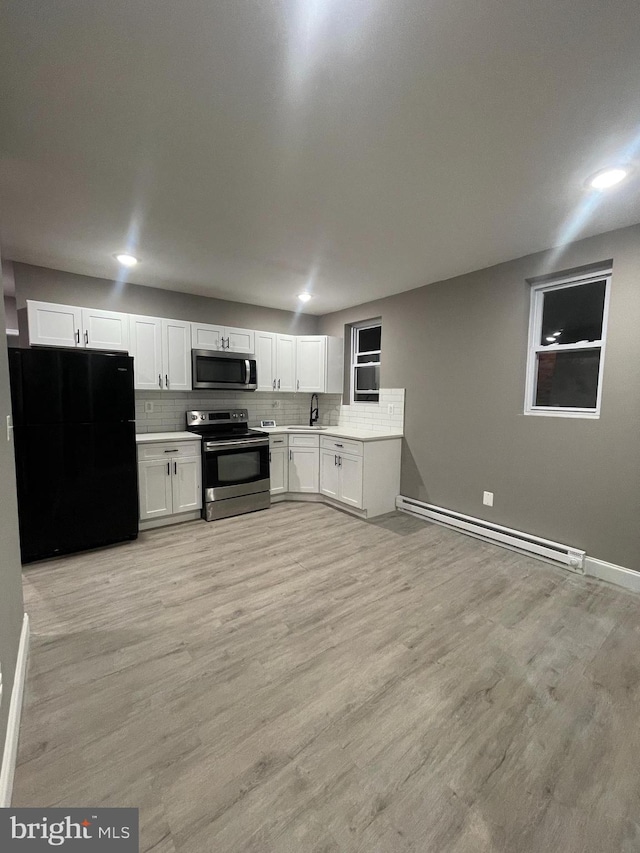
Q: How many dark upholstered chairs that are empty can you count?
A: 0